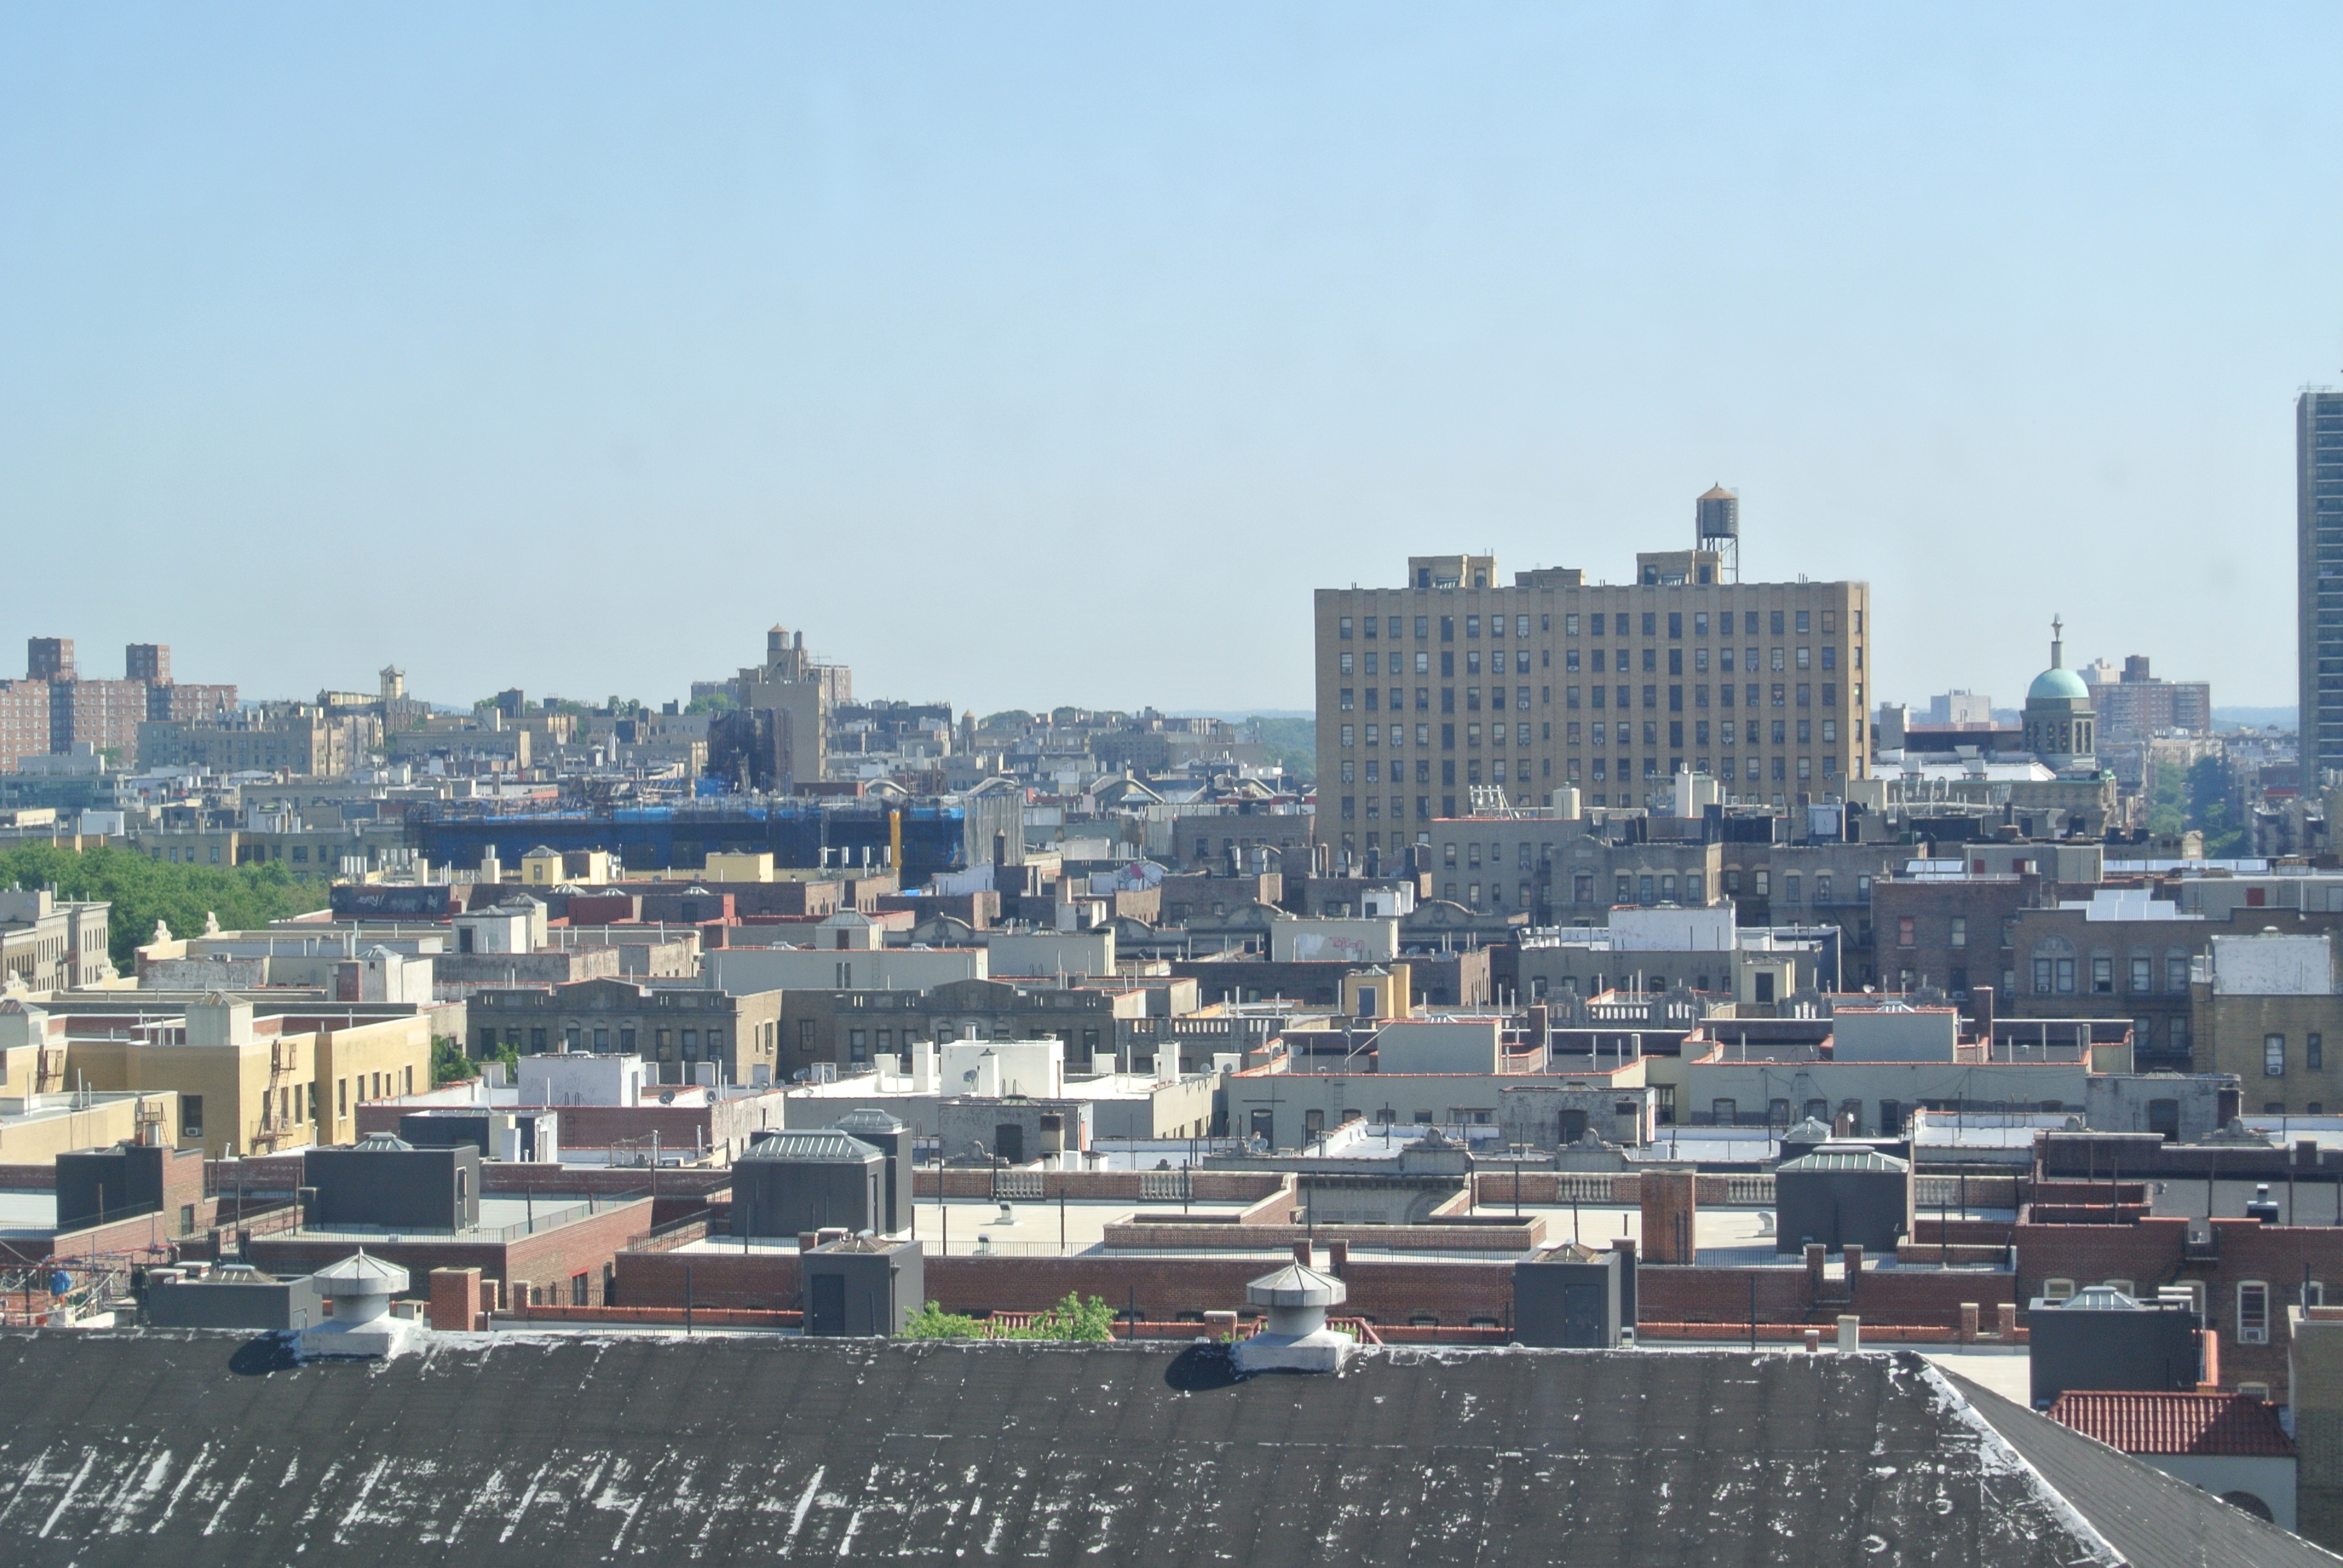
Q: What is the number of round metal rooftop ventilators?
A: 2